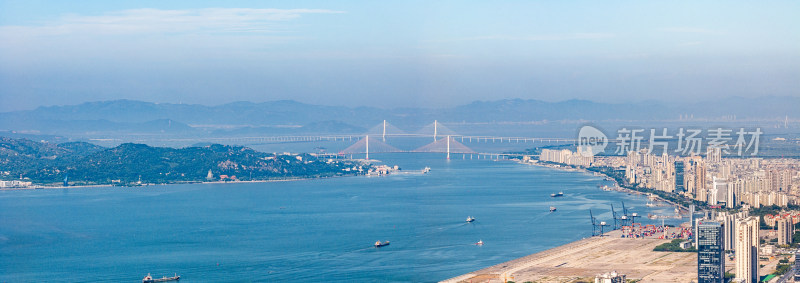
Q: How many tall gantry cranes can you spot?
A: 3